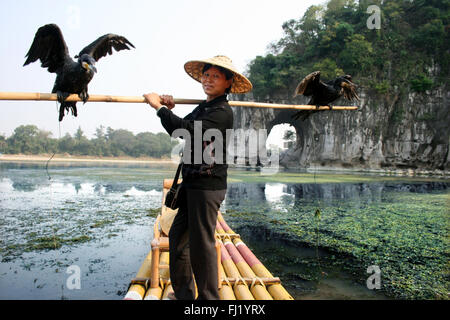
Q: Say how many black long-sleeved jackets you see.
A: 1